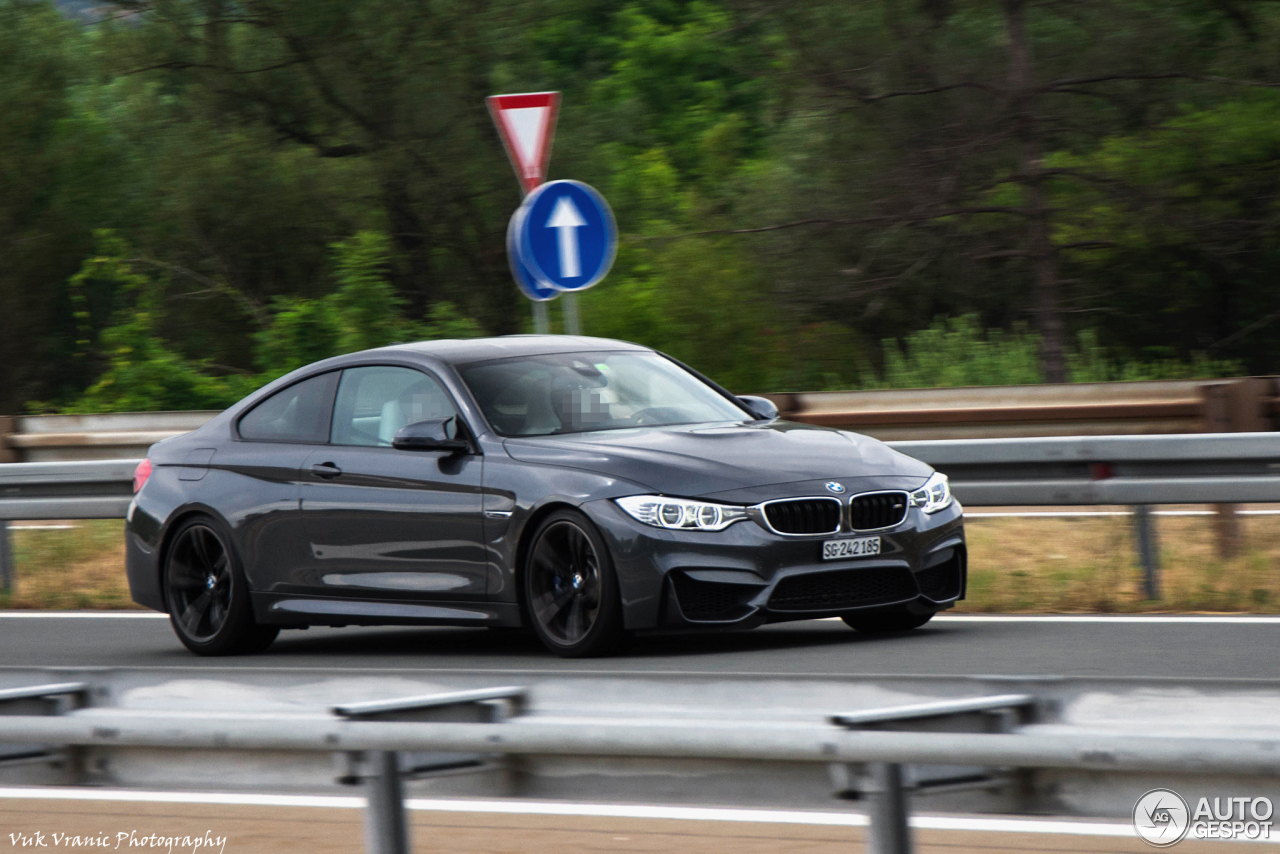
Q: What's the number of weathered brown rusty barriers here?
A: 1